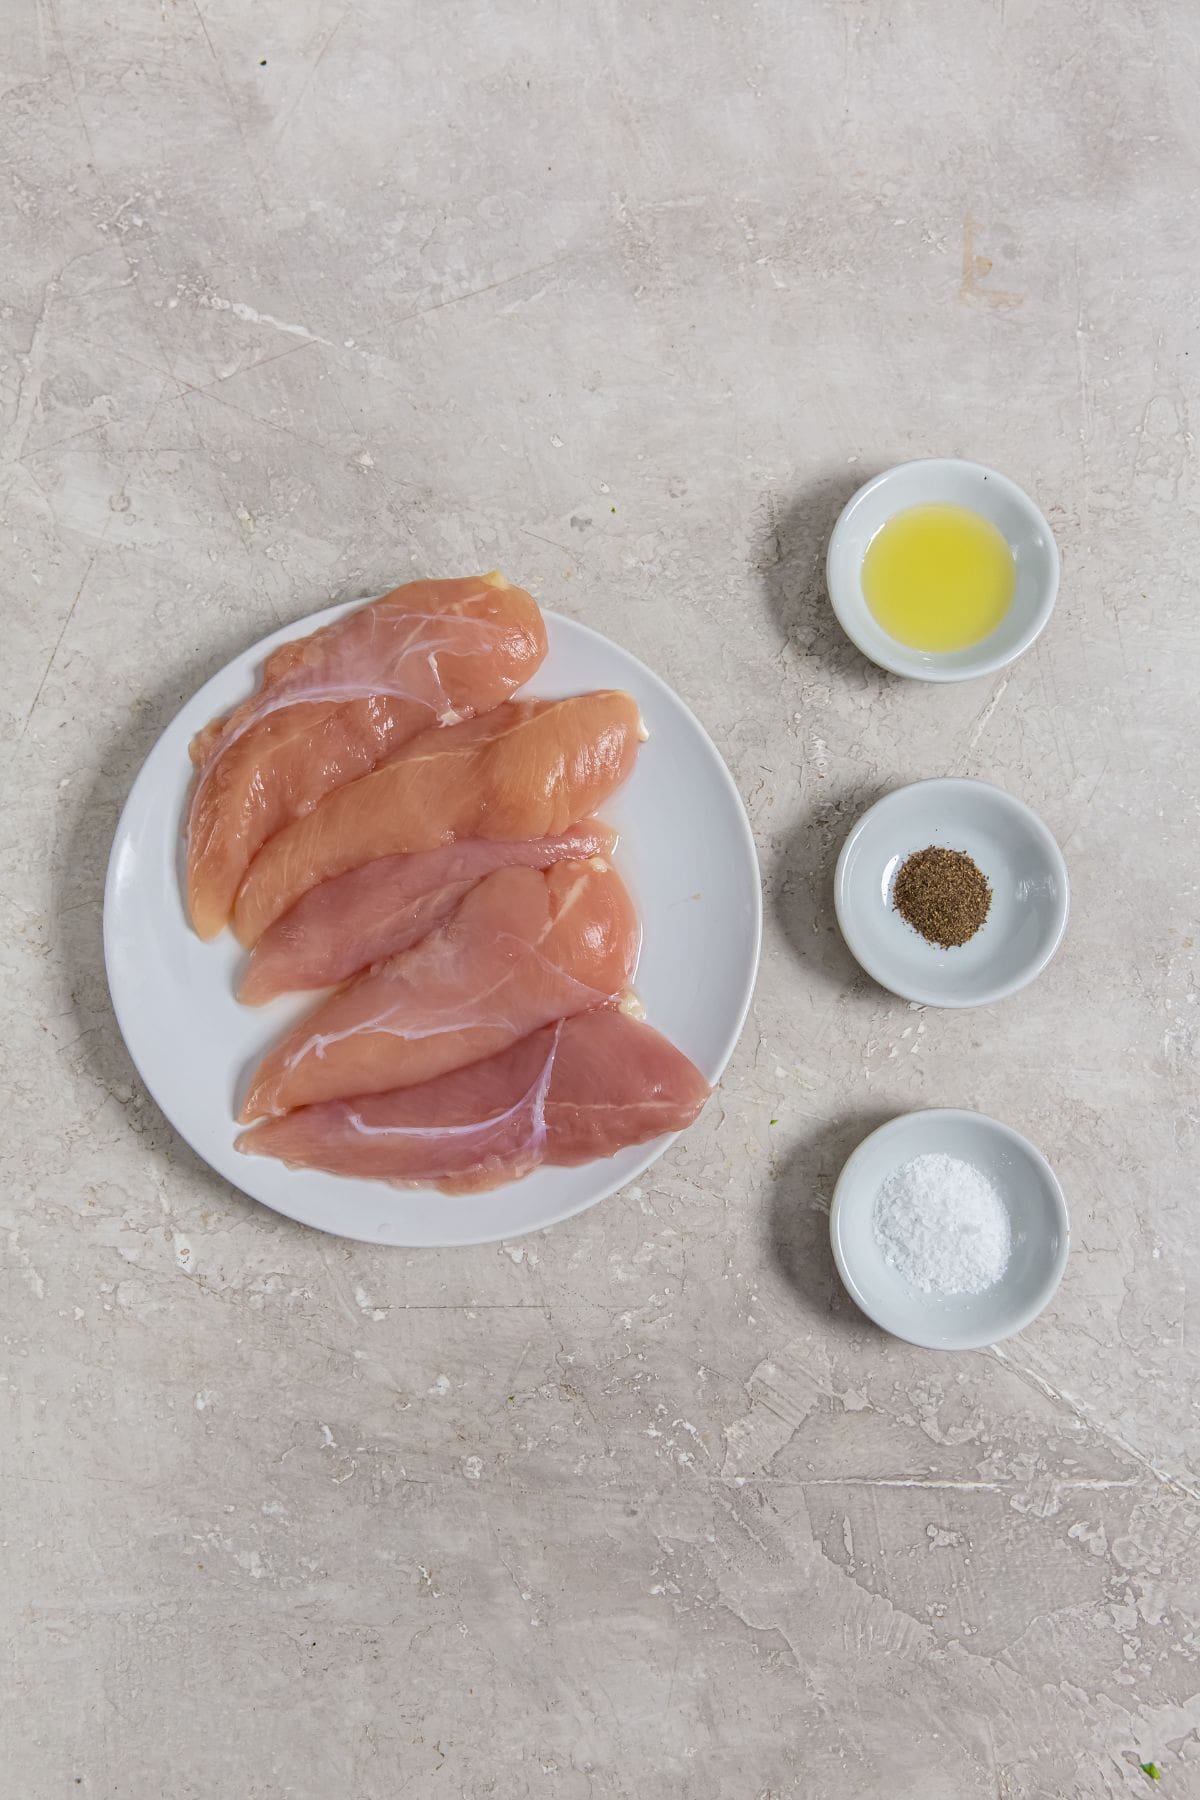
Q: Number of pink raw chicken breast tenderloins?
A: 5